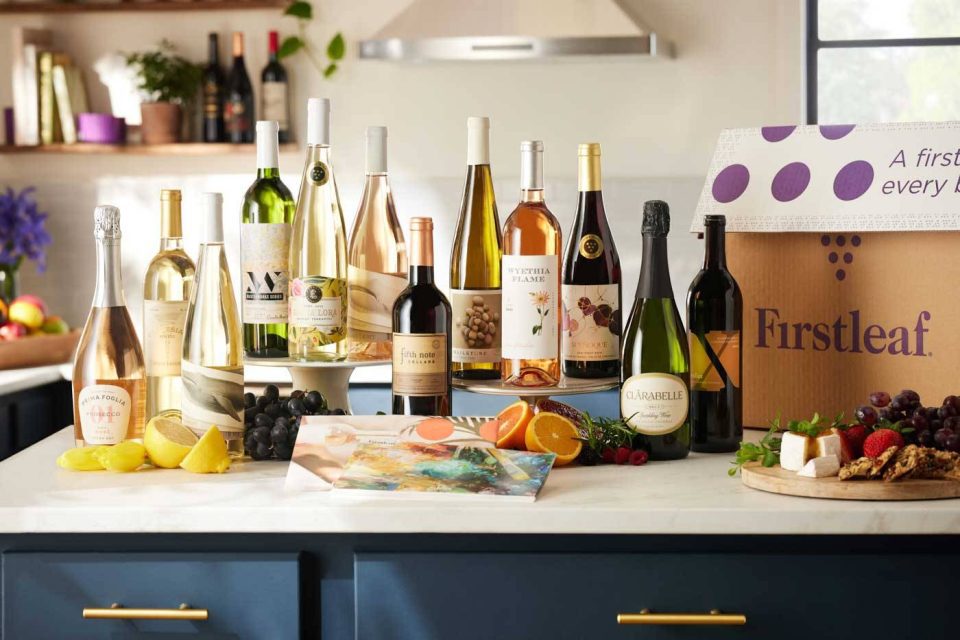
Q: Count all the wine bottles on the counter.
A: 12